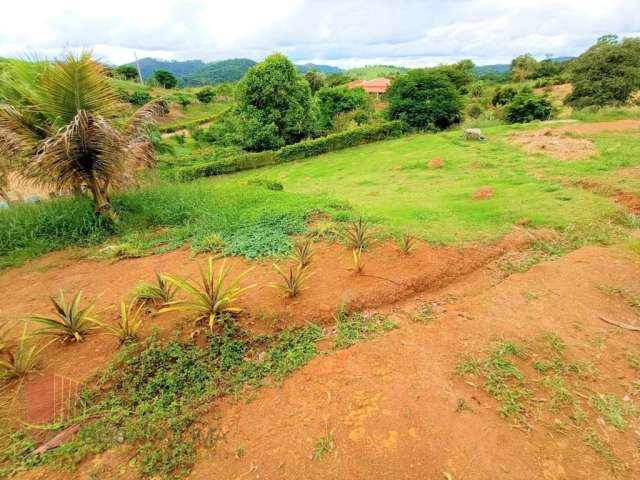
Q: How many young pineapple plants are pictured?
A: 11